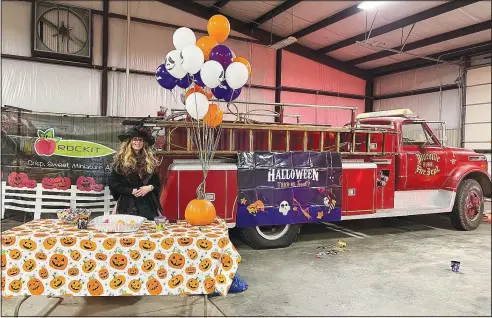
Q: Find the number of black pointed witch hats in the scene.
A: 1